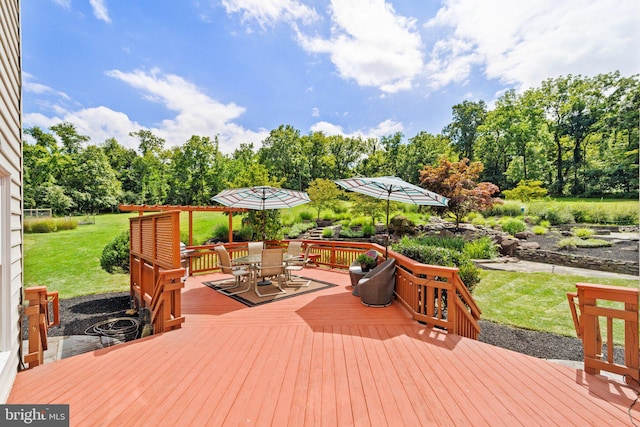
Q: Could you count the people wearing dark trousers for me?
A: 0